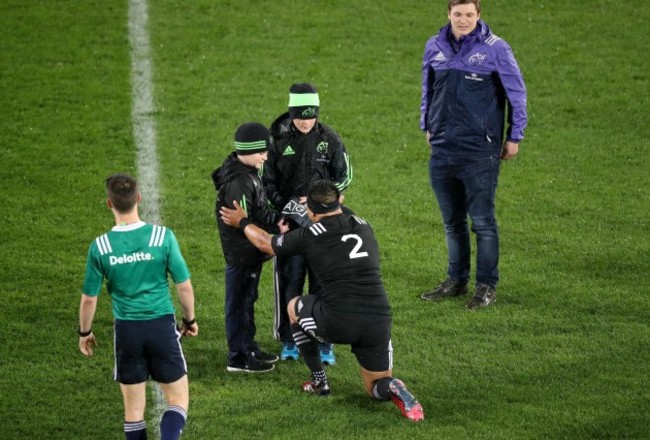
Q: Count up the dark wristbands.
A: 3